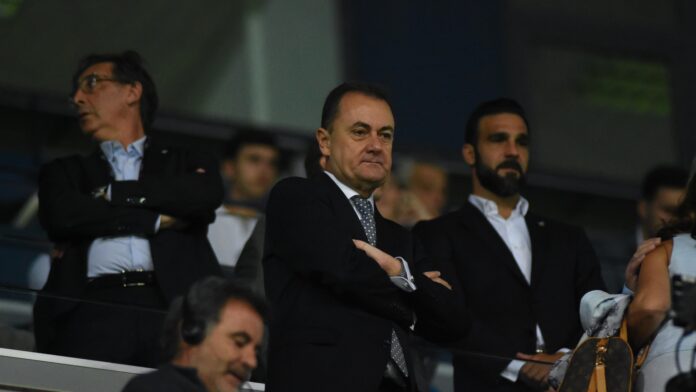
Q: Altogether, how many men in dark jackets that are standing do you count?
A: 3